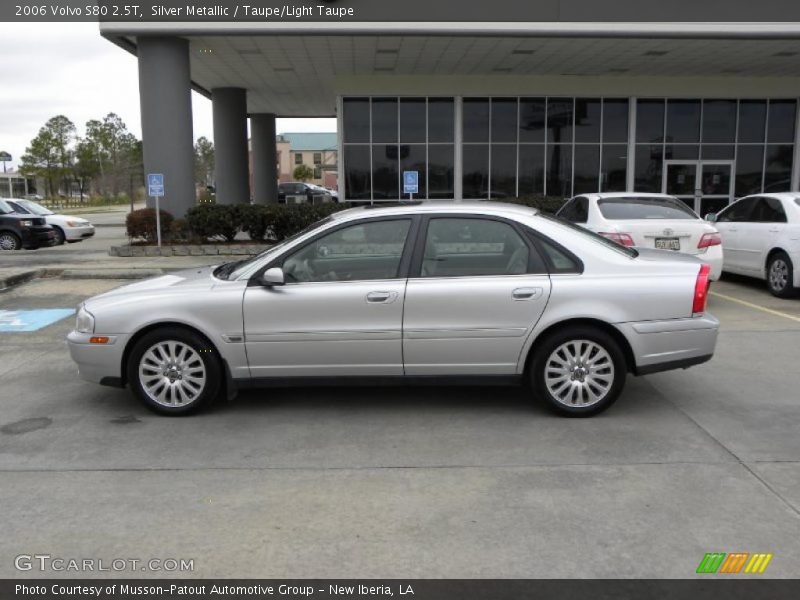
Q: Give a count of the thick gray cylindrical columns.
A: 3